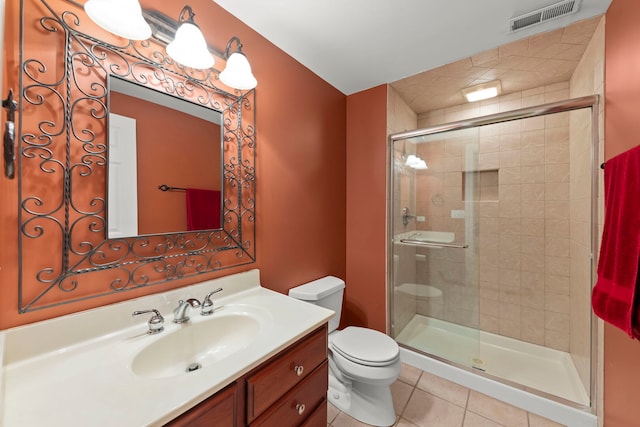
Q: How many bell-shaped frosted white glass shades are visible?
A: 3